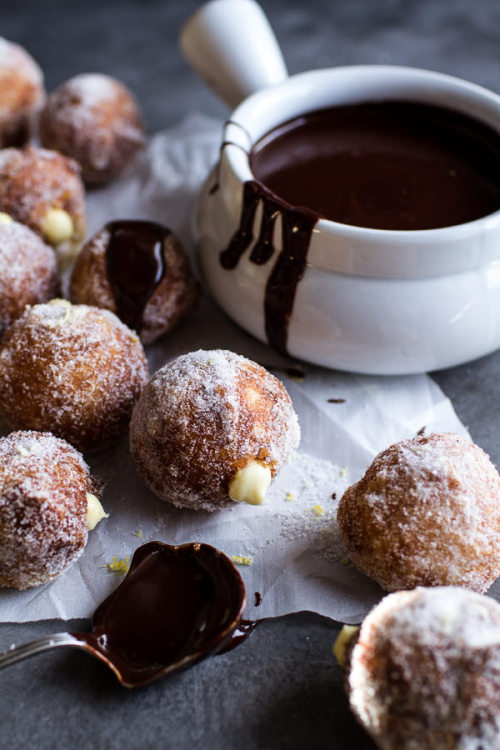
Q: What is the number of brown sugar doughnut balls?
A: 10